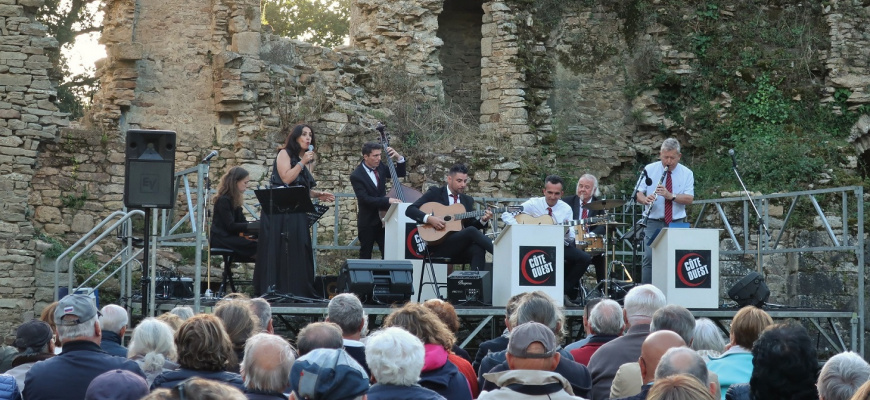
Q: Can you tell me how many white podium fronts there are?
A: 3